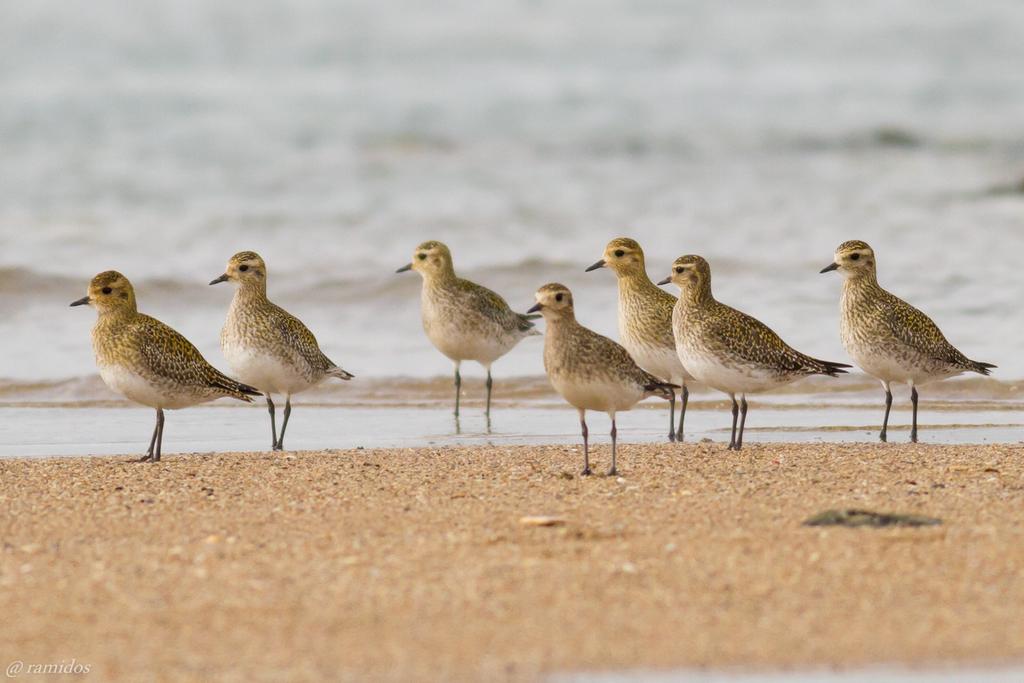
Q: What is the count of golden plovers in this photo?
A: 7